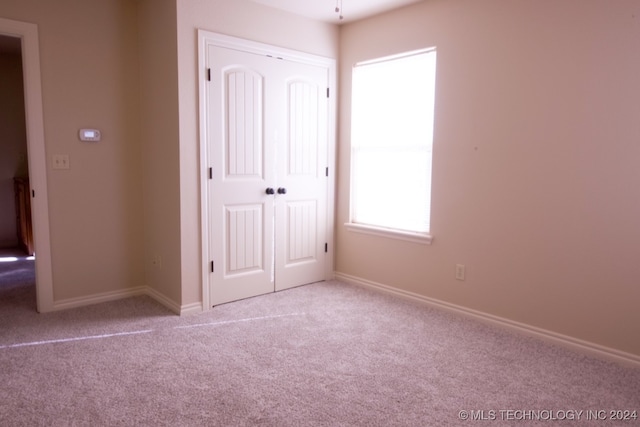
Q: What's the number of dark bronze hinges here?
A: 6